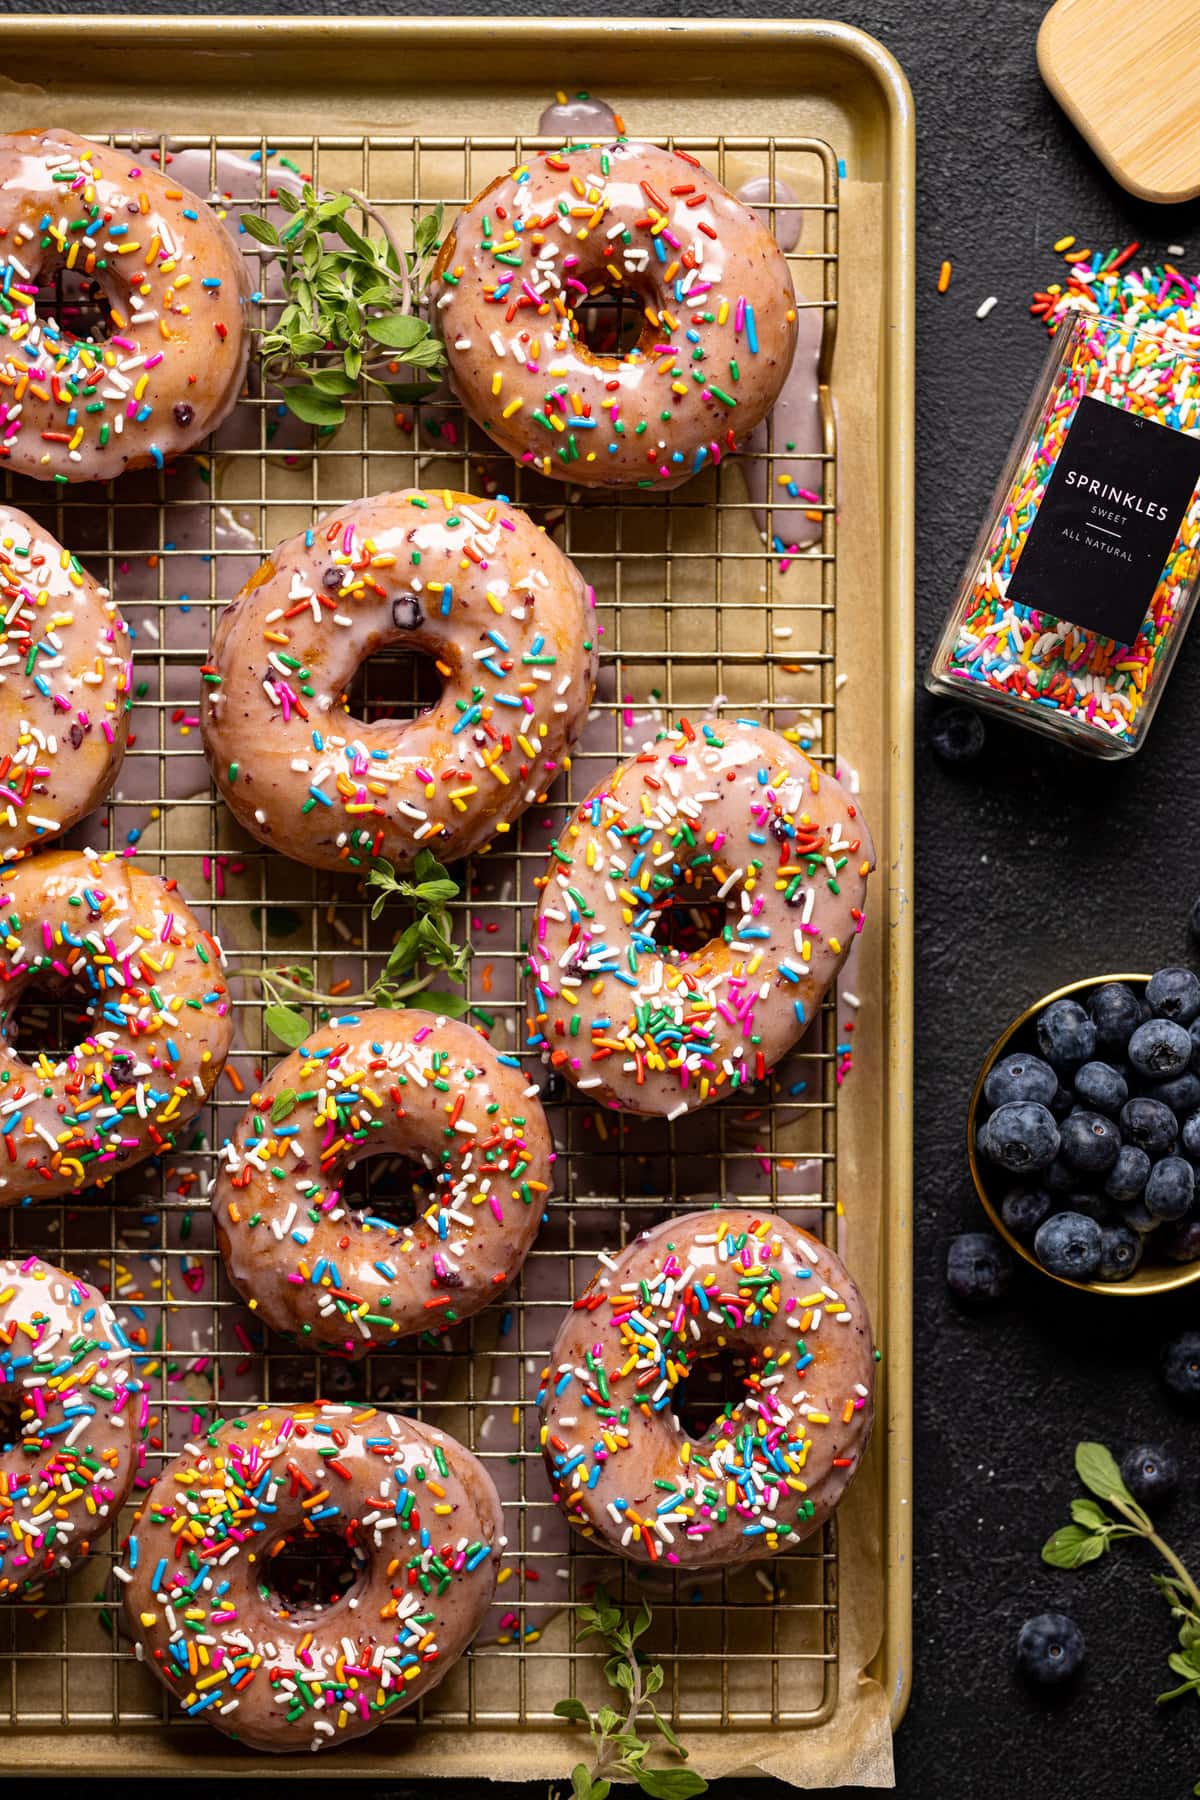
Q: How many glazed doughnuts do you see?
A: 10